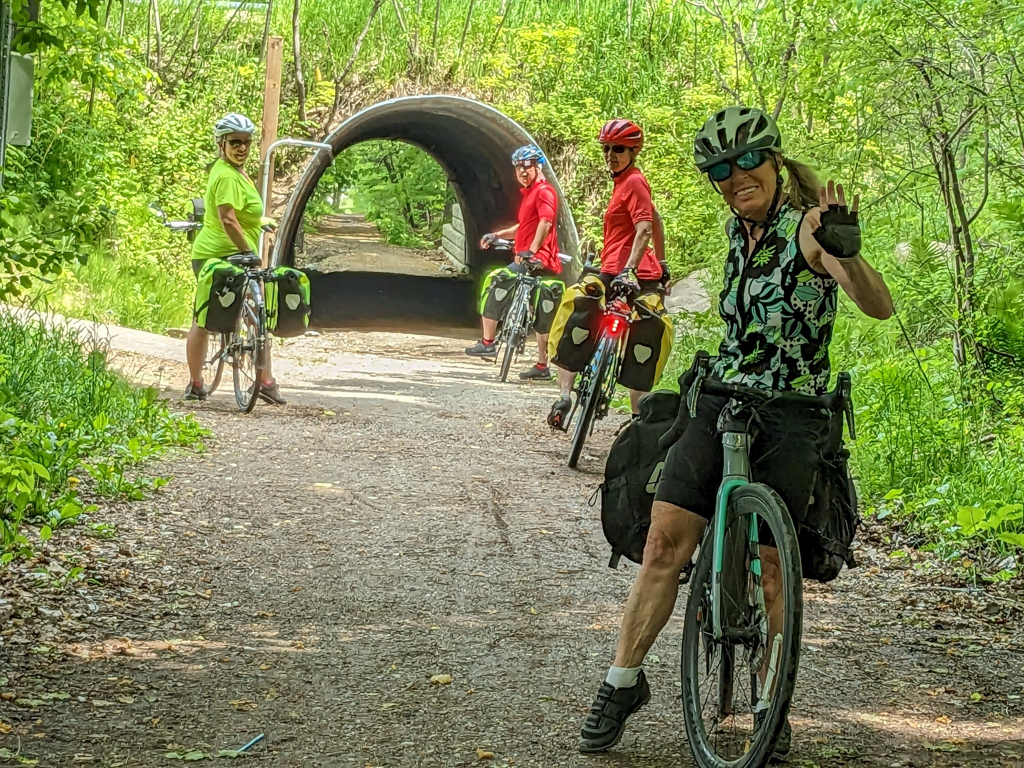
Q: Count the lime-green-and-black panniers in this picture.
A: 4